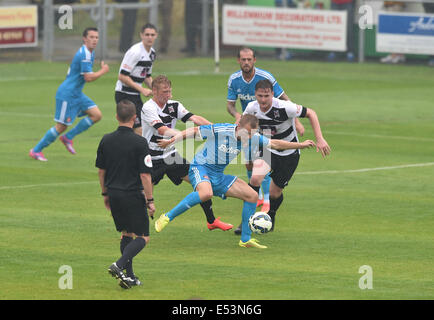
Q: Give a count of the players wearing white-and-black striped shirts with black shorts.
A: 3